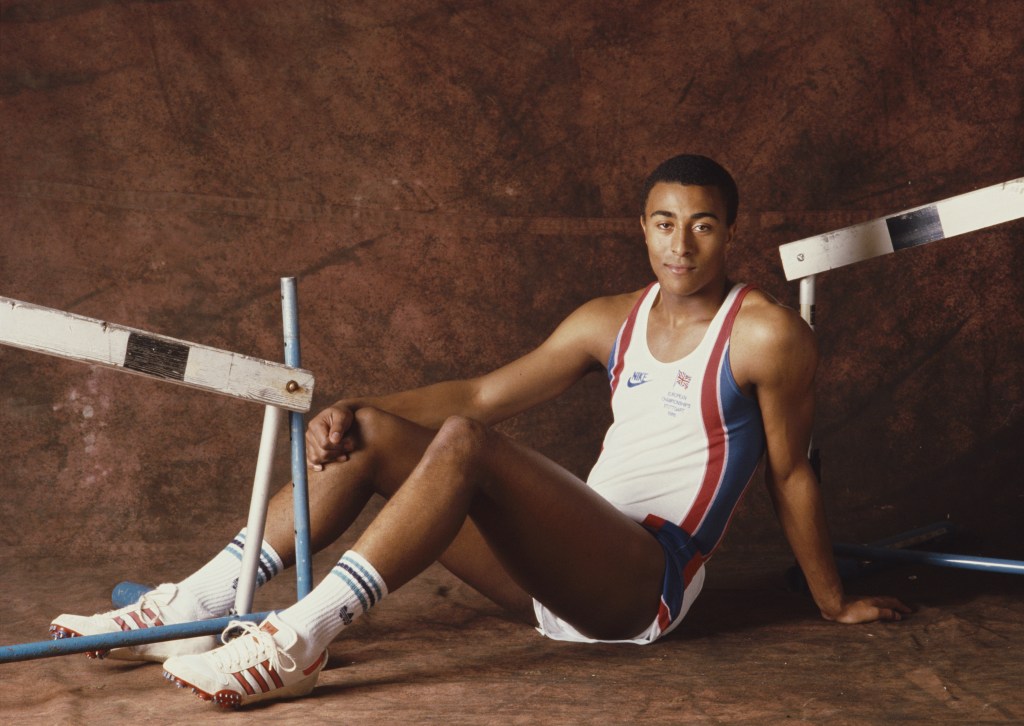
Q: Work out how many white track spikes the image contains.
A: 2